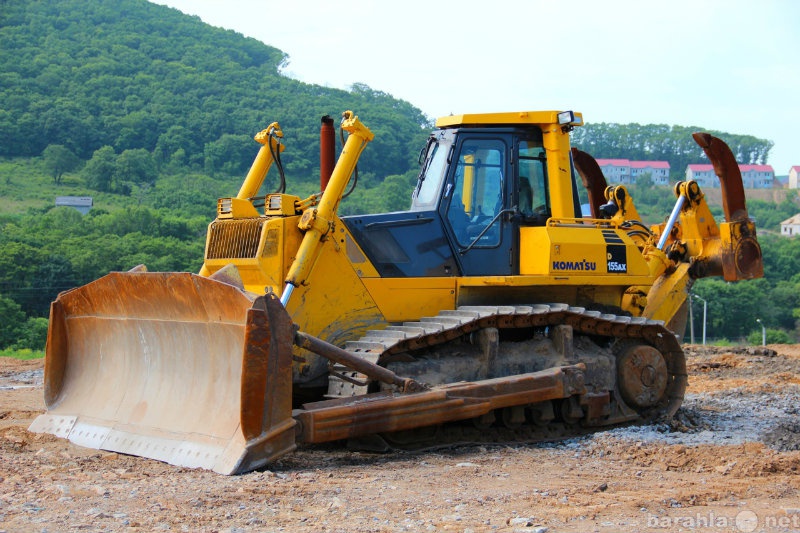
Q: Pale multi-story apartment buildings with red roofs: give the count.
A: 3